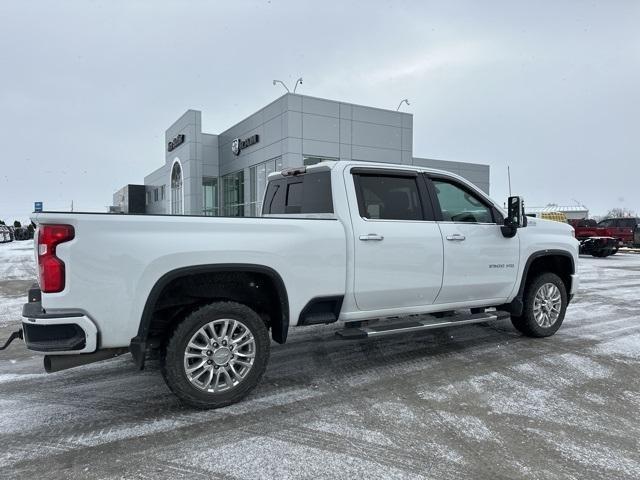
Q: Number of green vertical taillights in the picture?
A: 0